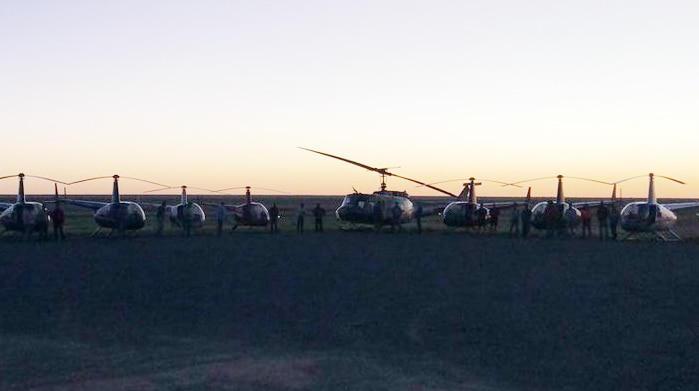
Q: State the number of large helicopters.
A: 1